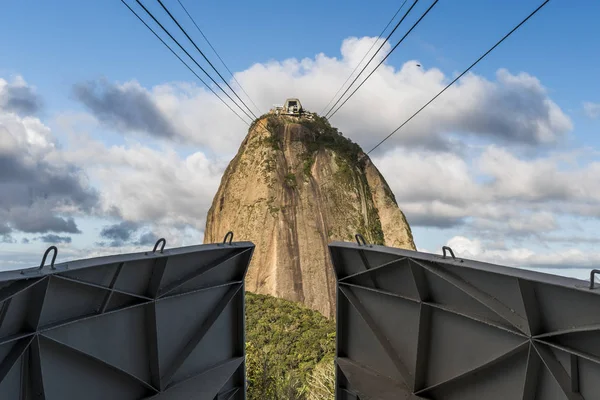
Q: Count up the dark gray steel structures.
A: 2